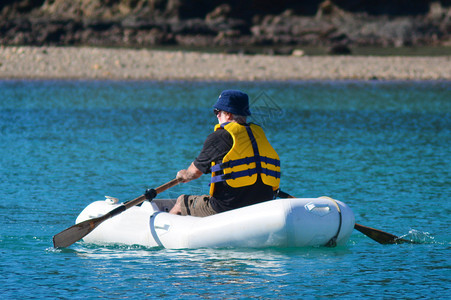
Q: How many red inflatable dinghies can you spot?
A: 0